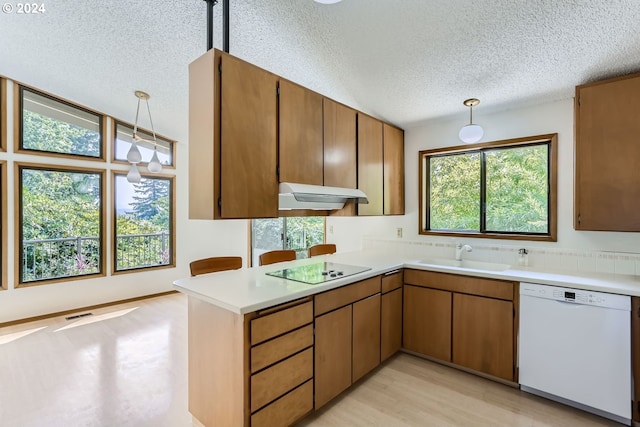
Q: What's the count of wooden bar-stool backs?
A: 3